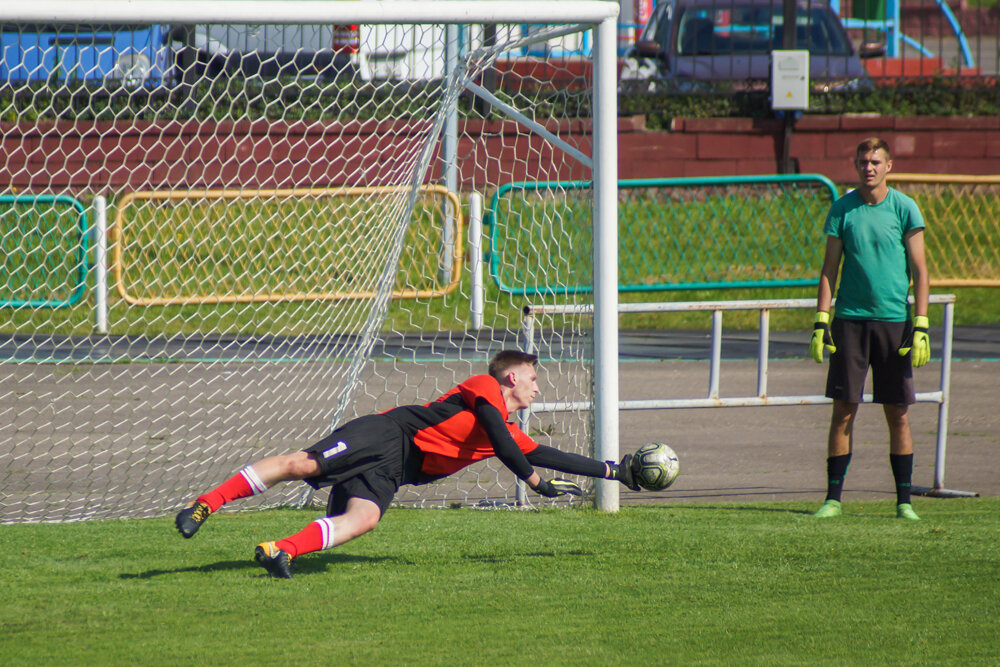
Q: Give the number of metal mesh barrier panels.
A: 4